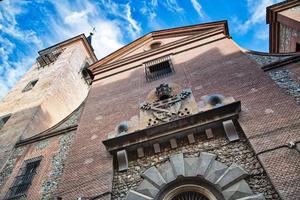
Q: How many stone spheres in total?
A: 2